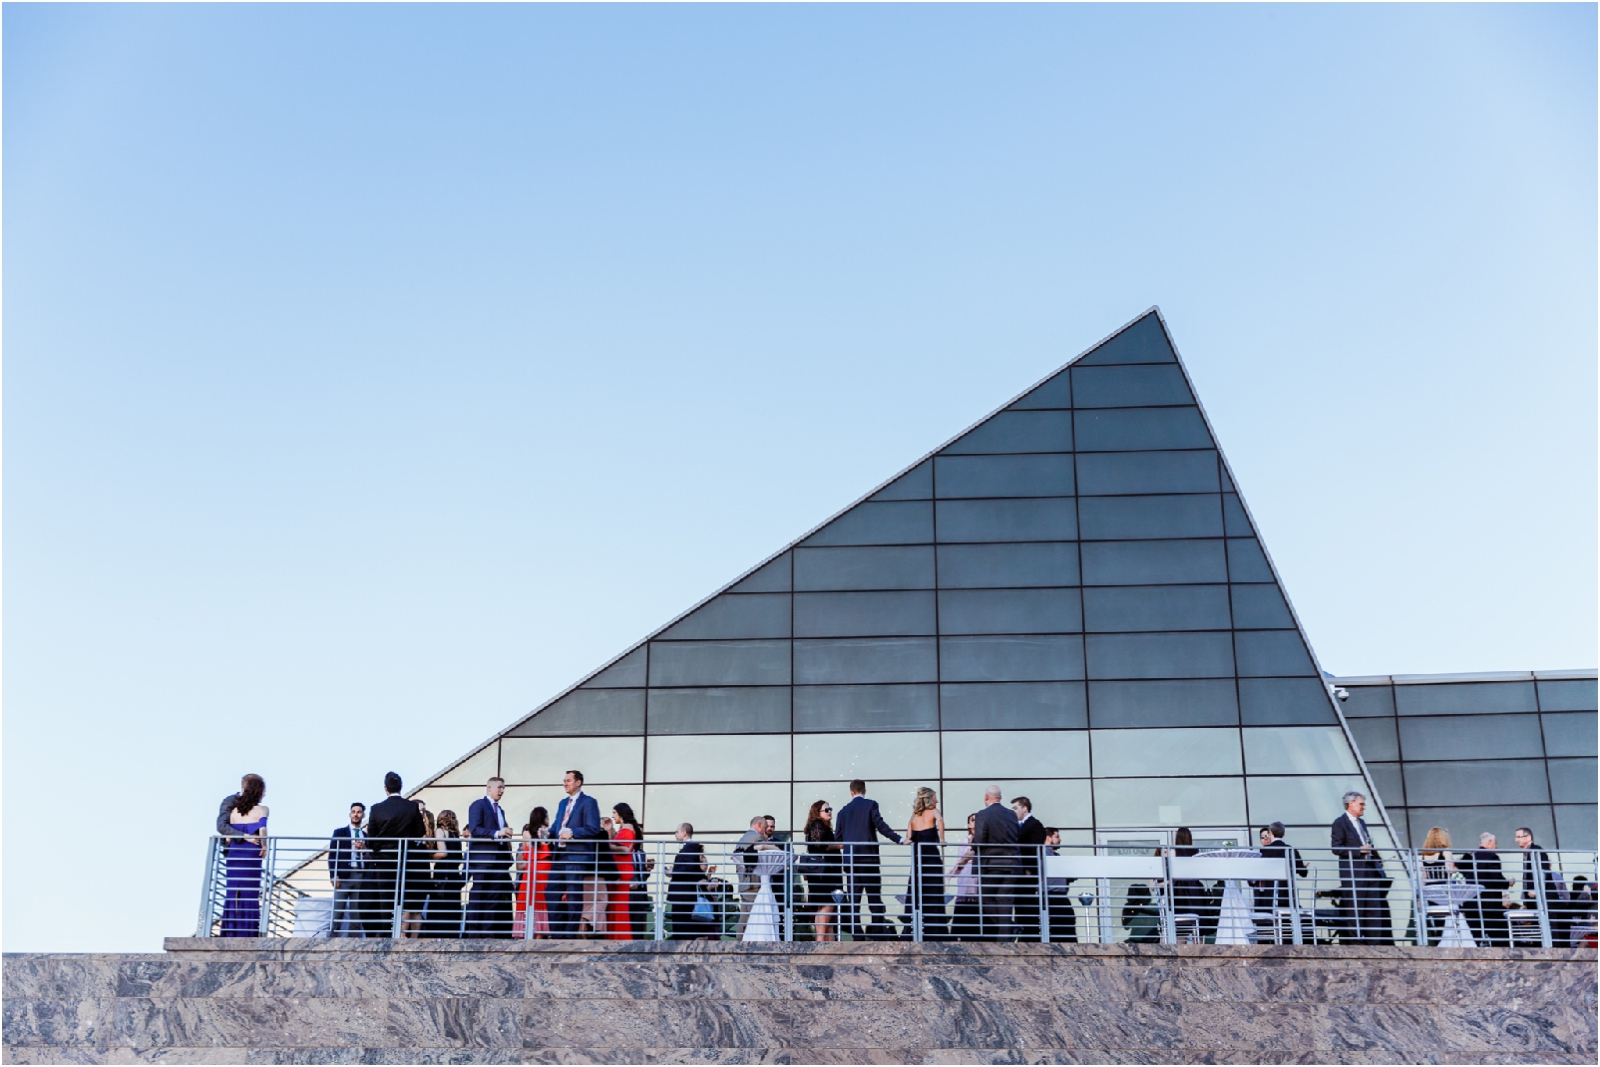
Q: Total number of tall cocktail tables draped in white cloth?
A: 3